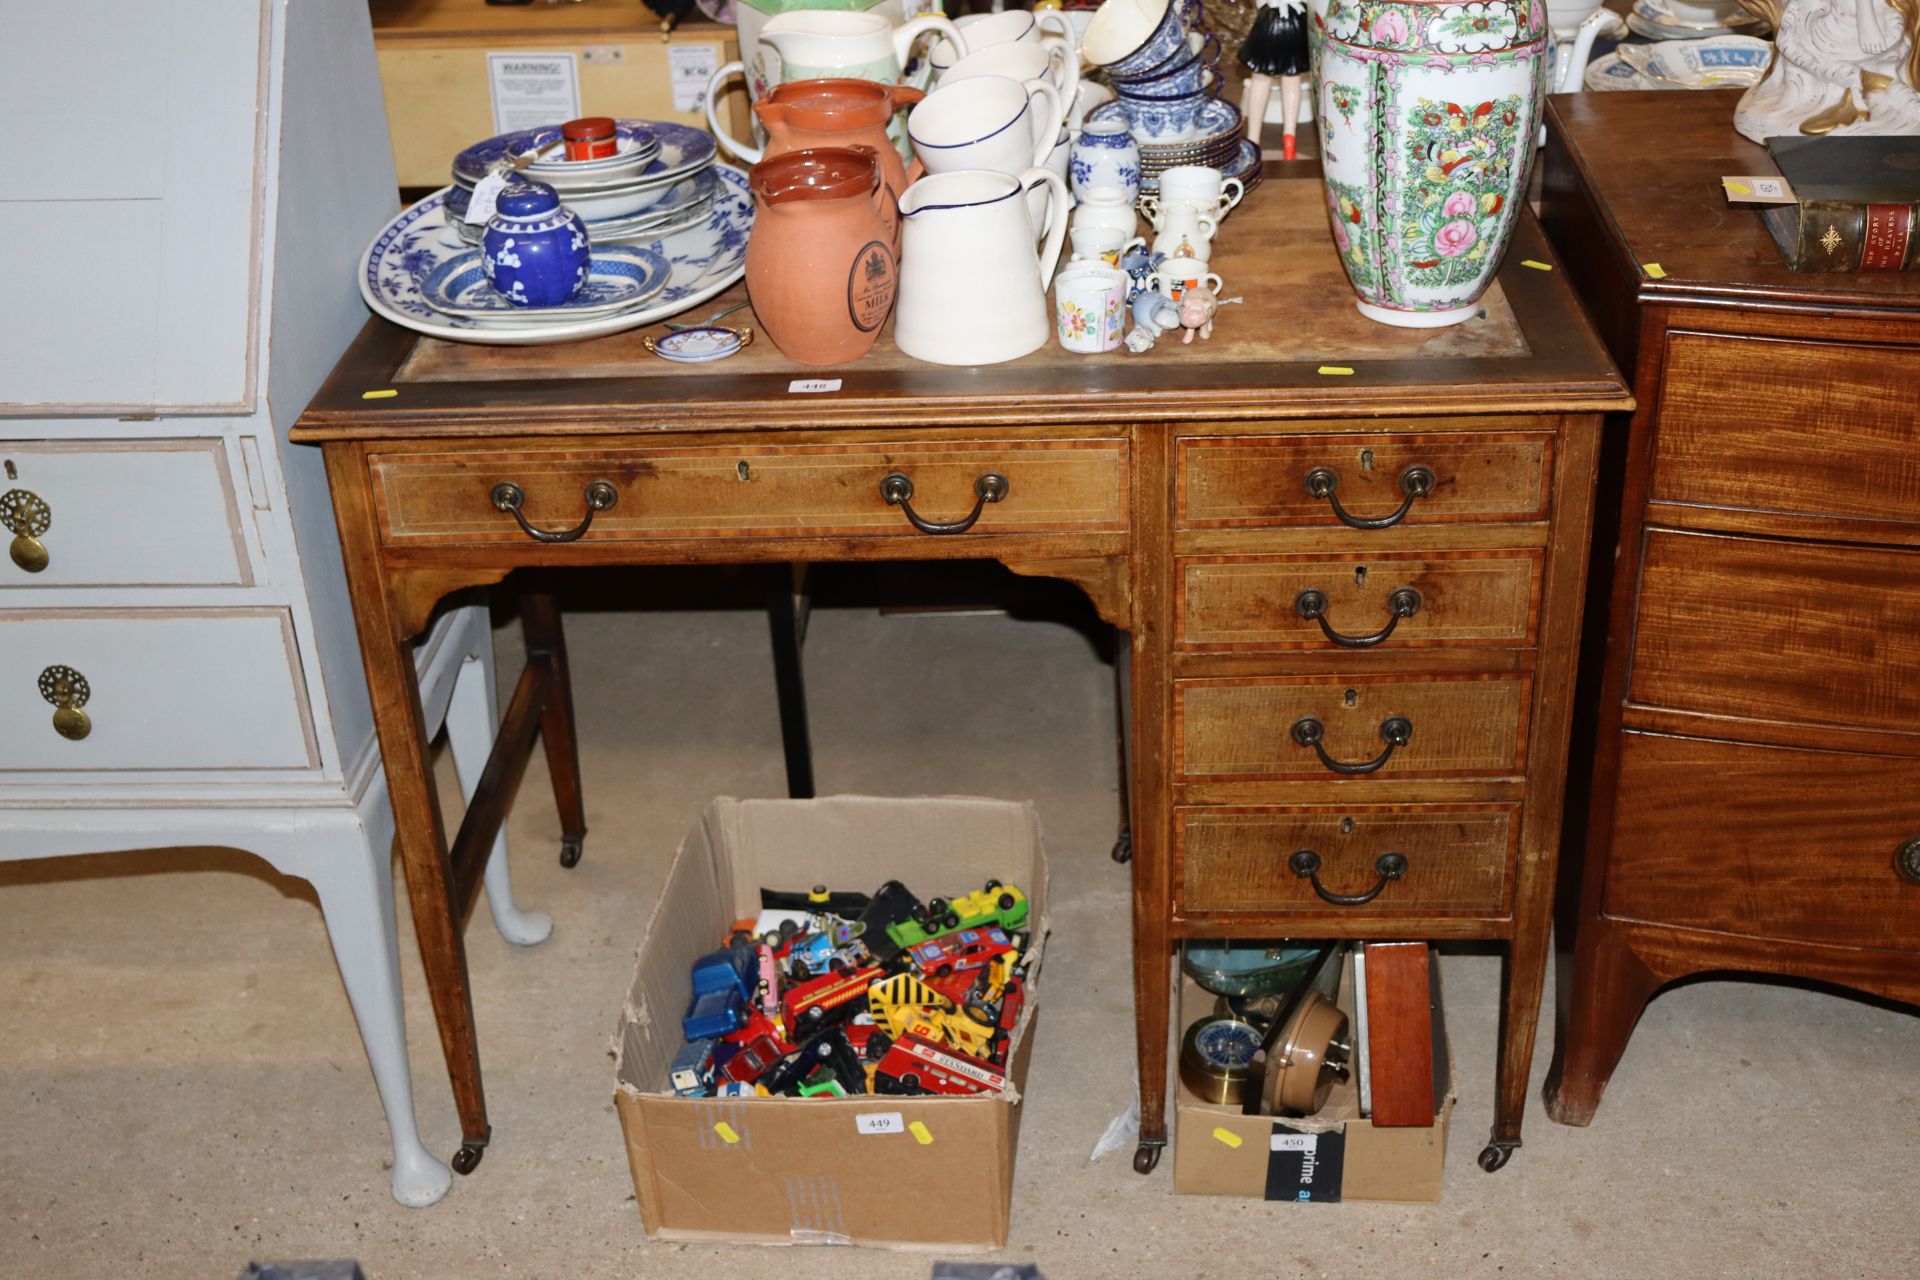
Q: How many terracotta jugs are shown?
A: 2